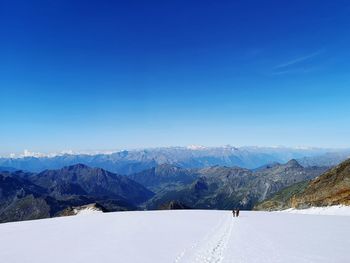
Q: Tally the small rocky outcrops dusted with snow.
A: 1